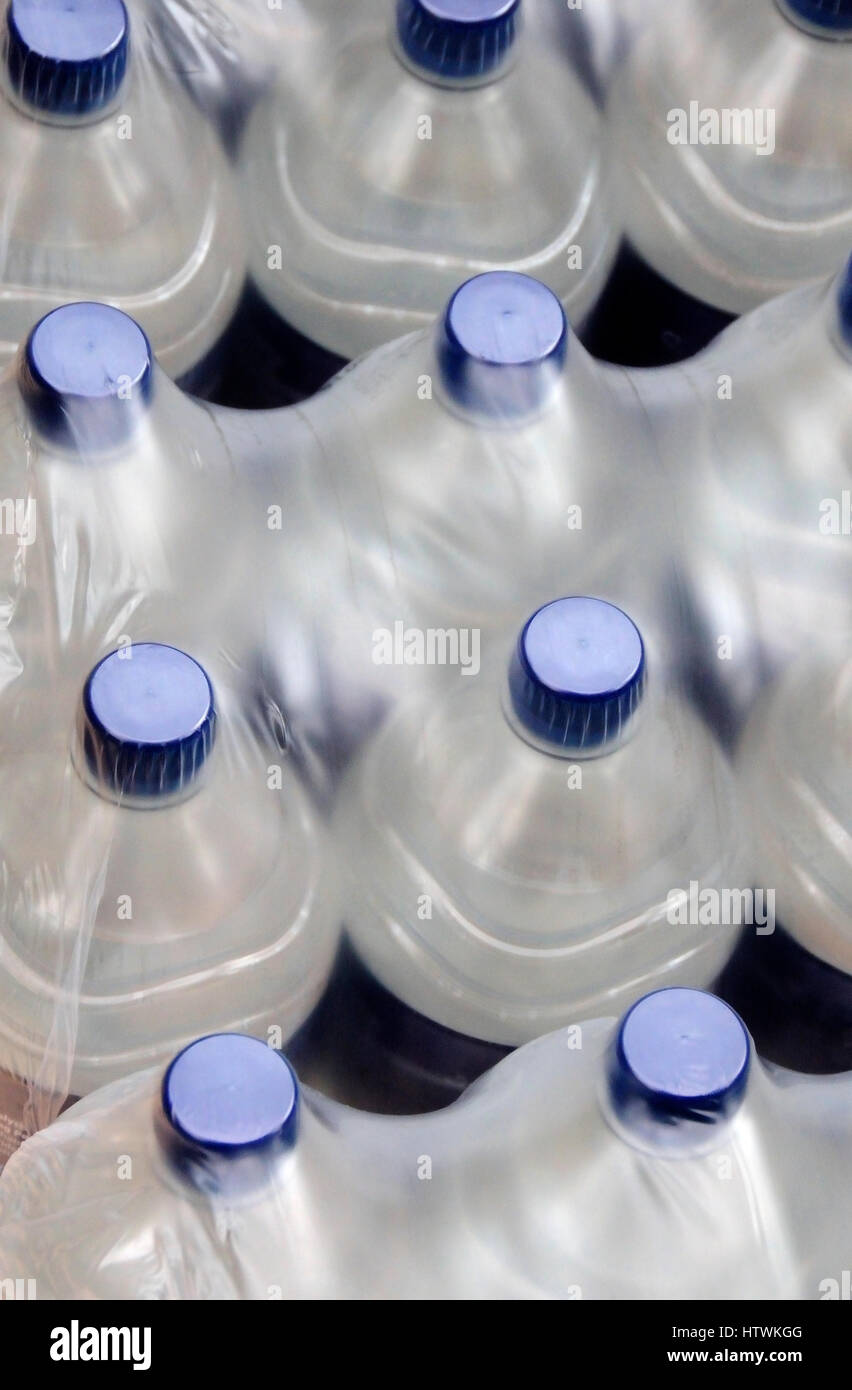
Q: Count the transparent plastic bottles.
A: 11